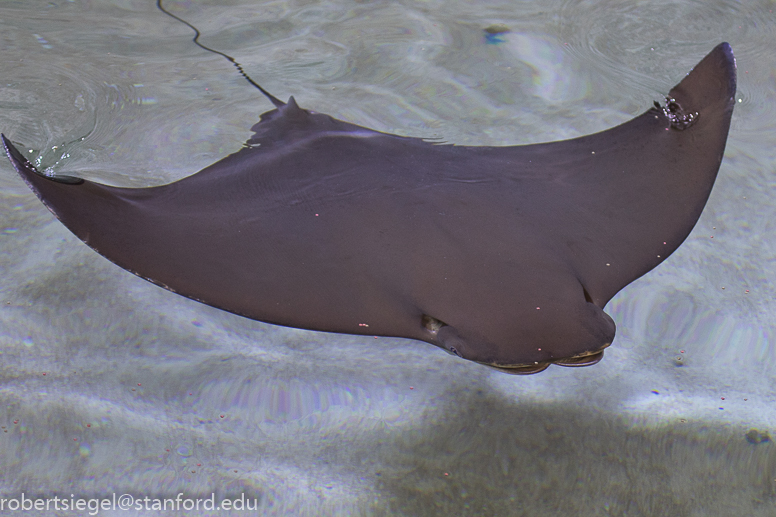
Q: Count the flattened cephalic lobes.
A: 2